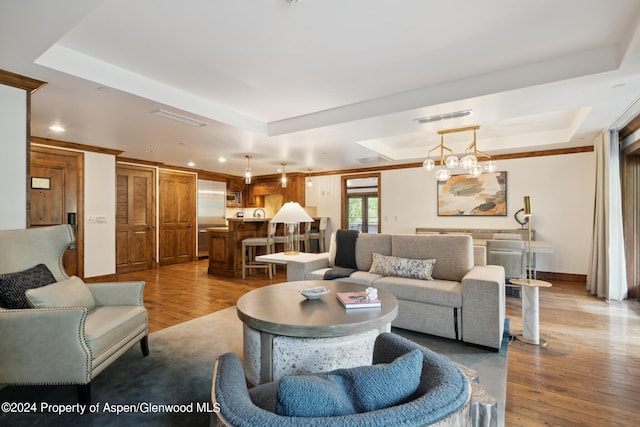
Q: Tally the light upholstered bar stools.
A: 4